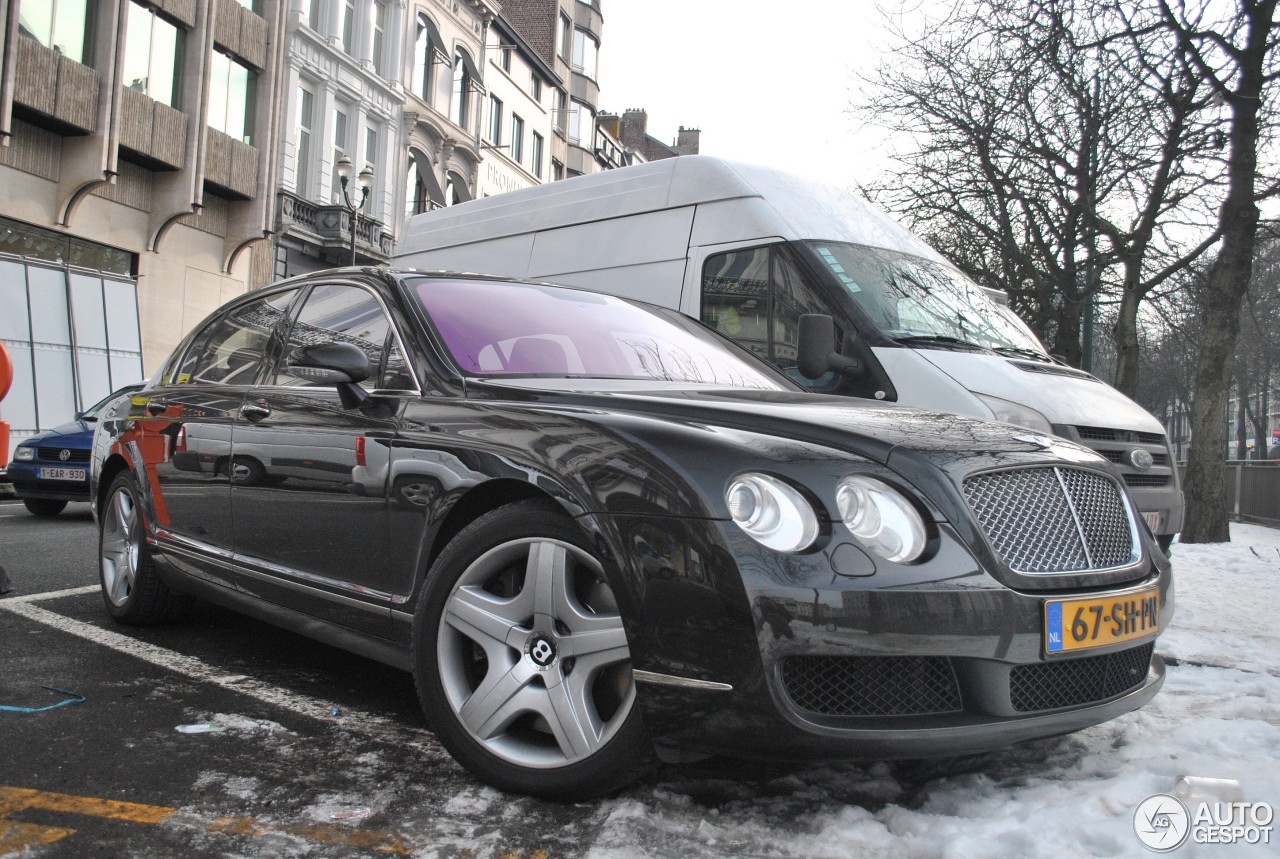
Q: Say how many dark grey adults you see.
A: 0